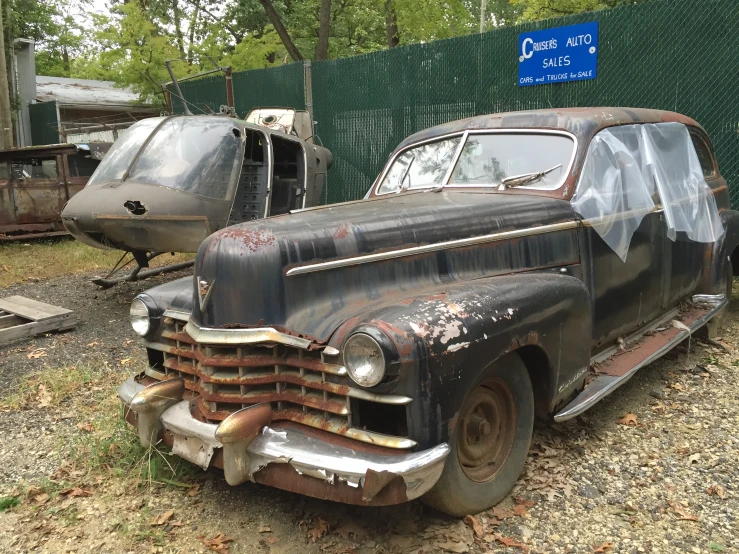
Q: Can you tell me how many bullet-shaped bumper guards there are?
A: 2